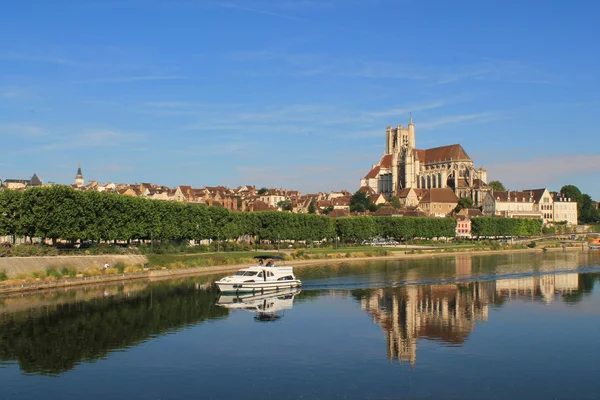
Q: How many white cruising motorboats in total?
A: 1